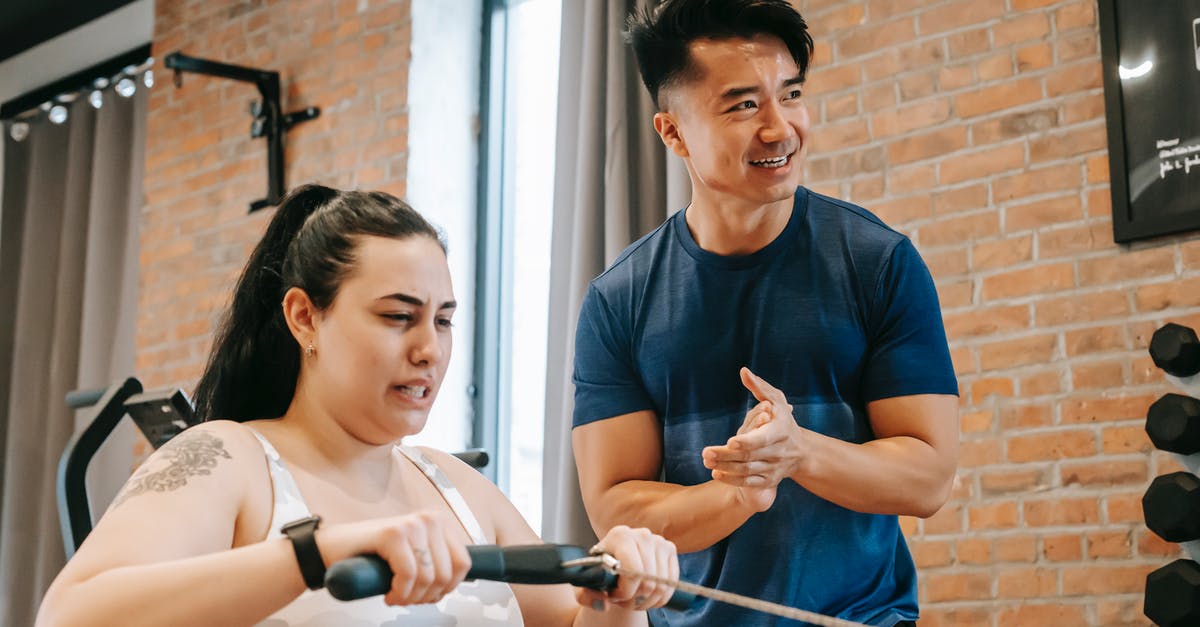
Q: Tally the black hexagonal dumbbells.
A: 4